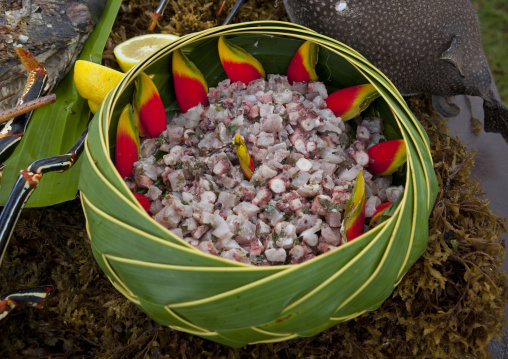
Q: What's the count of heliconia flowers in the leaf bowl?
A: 11